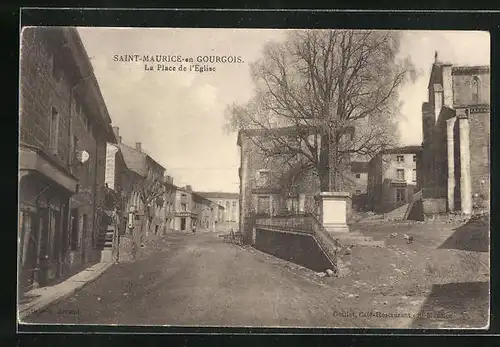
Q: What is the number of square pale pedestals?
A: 1